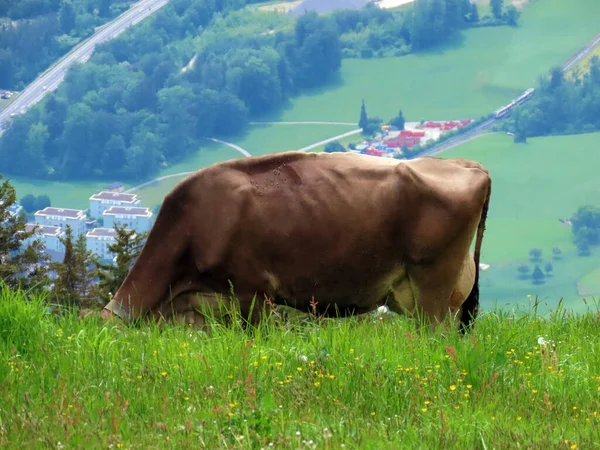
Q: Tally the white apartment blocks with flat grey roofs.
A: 5